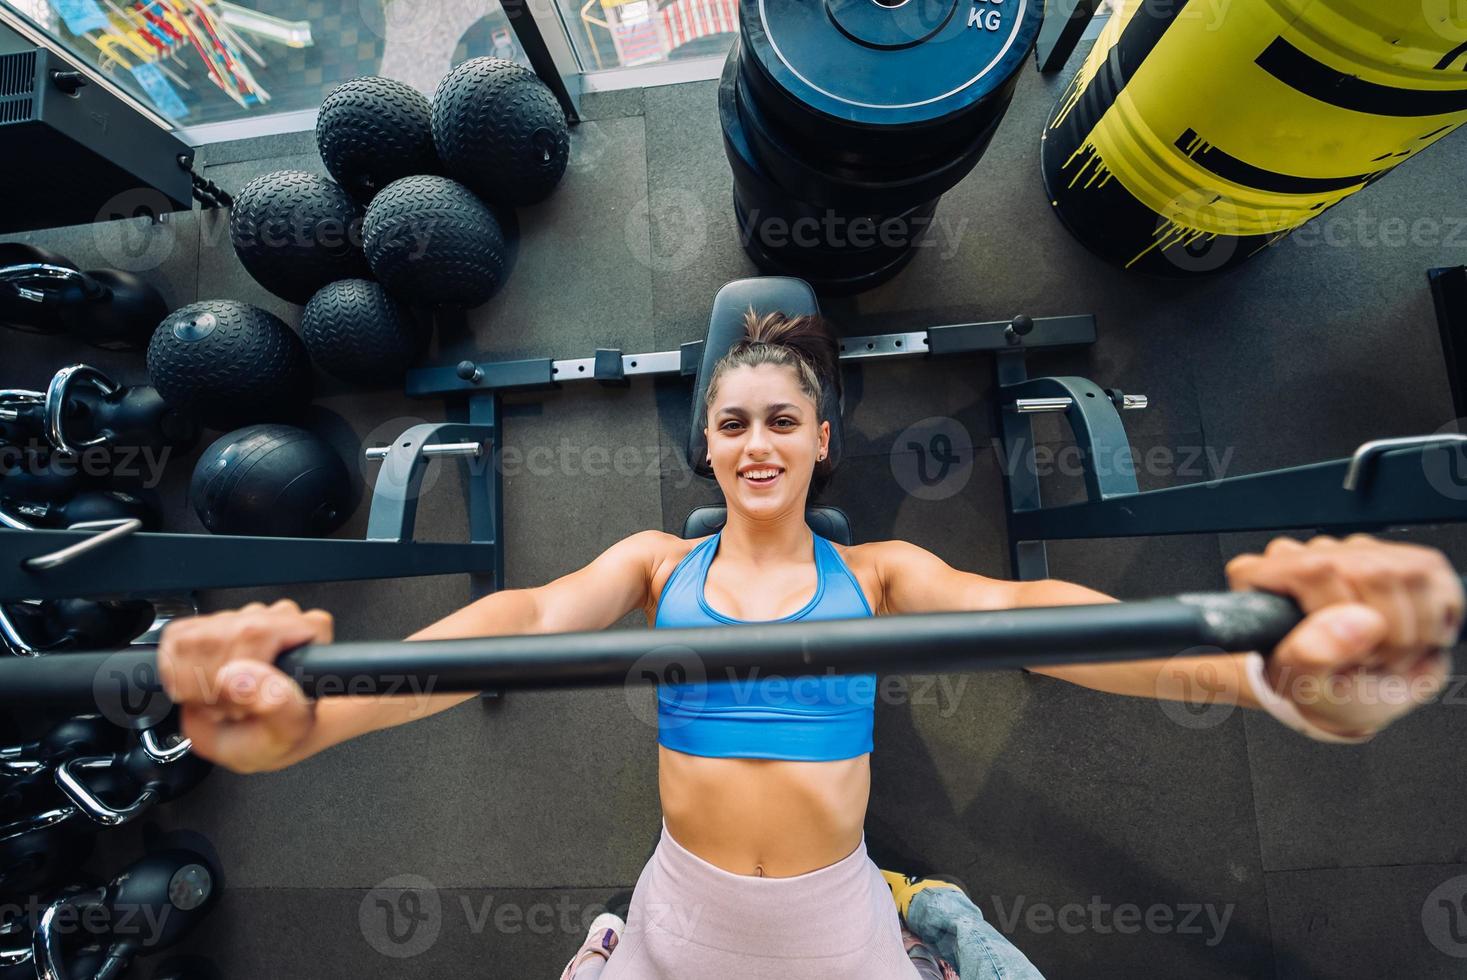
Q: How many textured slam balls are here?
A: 6